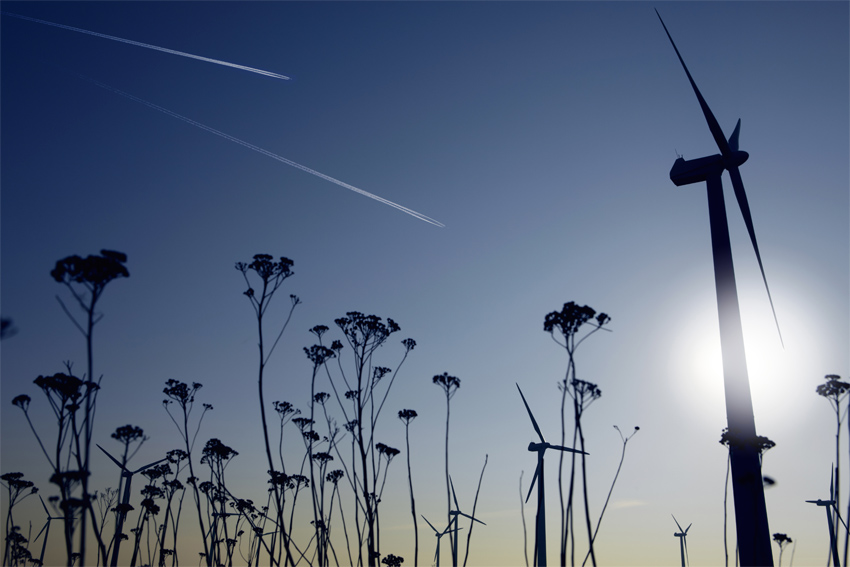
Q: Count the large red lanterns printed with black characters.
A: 0